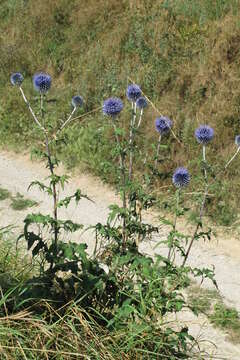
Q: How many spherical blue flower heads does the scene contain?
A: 10